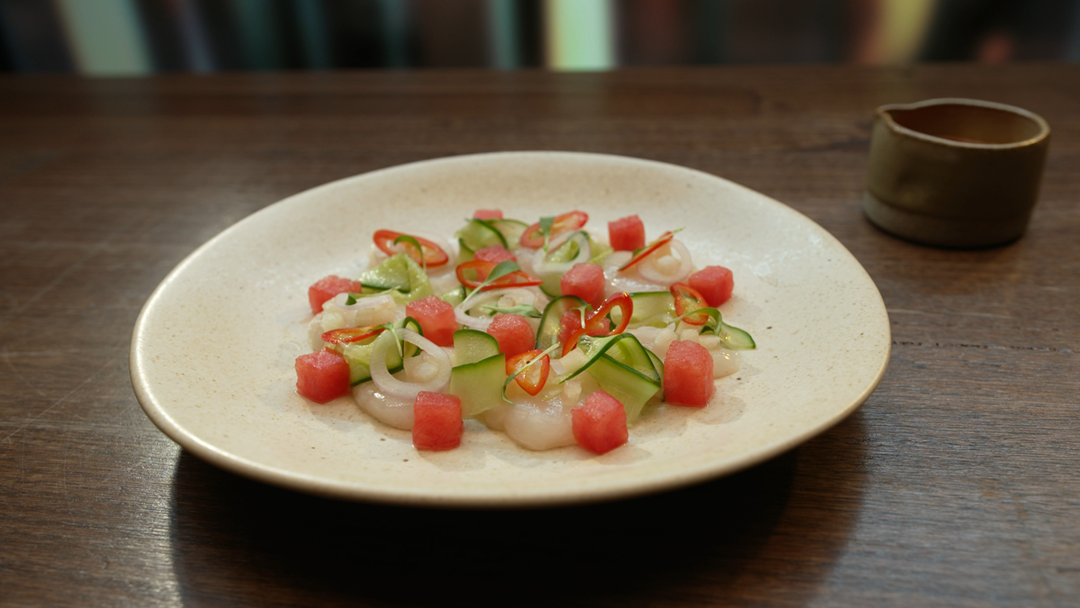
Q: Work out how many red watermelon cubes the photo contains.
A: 13